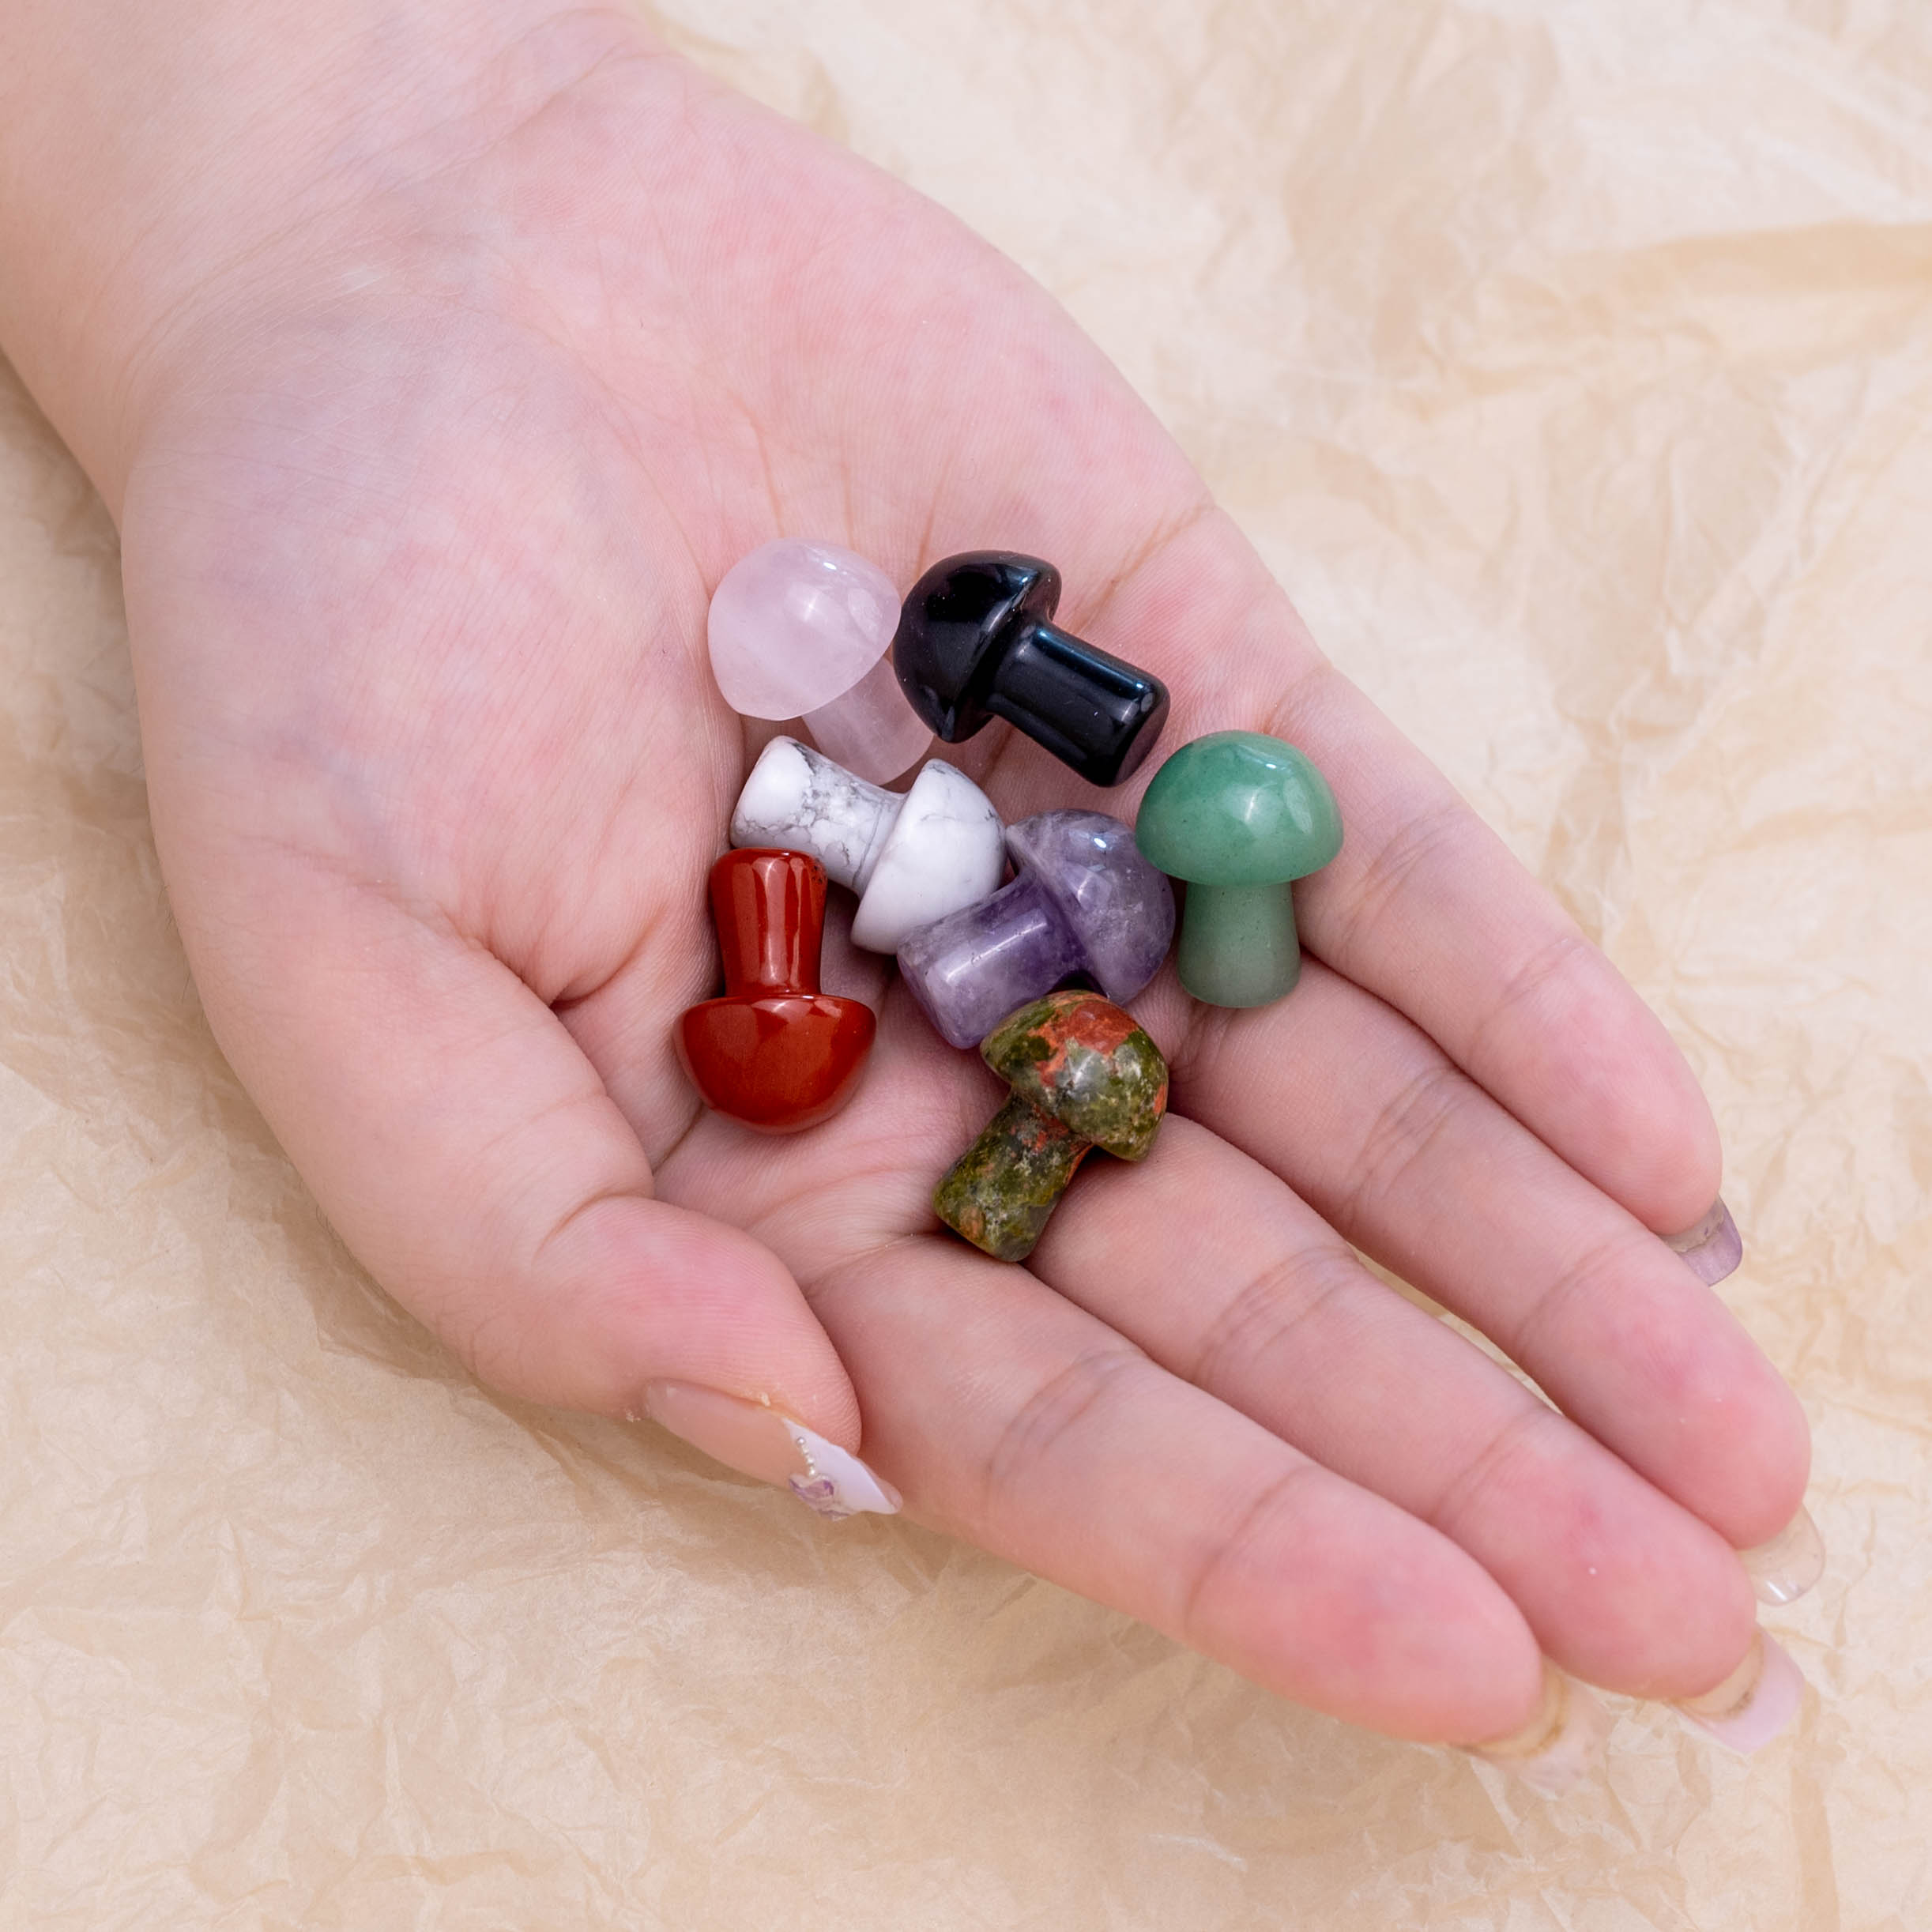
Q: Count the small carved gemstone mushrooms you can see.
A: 7